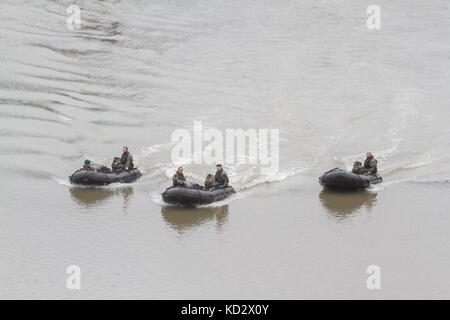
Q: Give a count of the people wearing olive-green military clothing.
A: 5